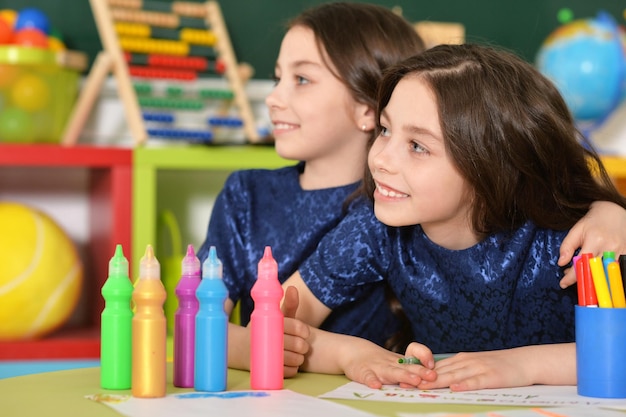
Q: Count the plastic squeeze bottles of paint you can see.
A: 5